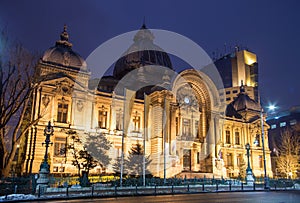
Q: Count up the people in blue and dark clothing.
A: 0